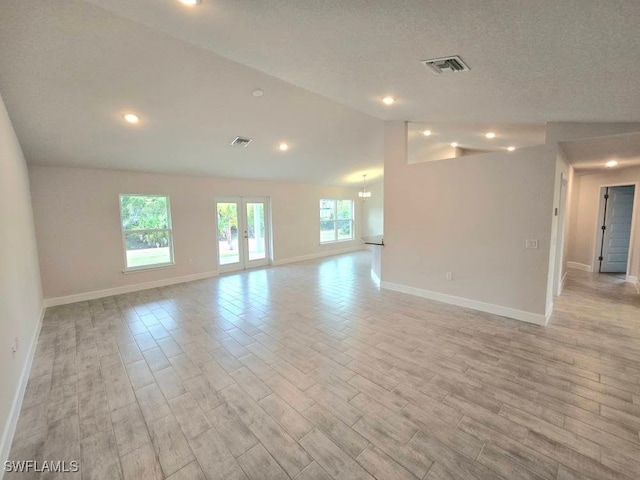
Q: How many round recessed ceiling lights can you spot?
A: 9